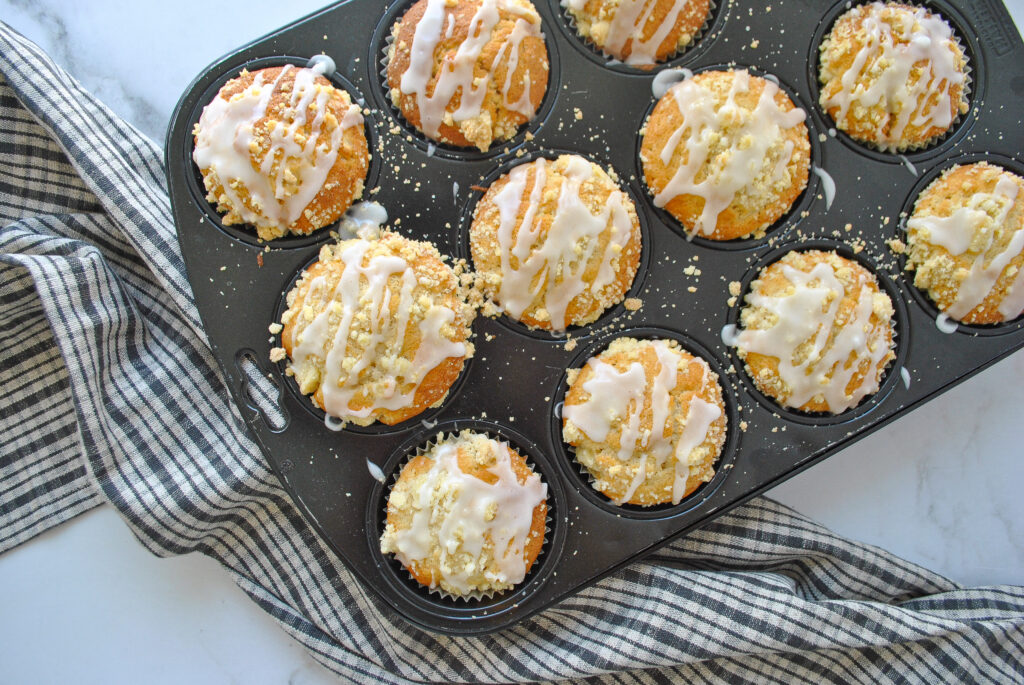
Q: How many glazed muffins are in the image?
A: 11